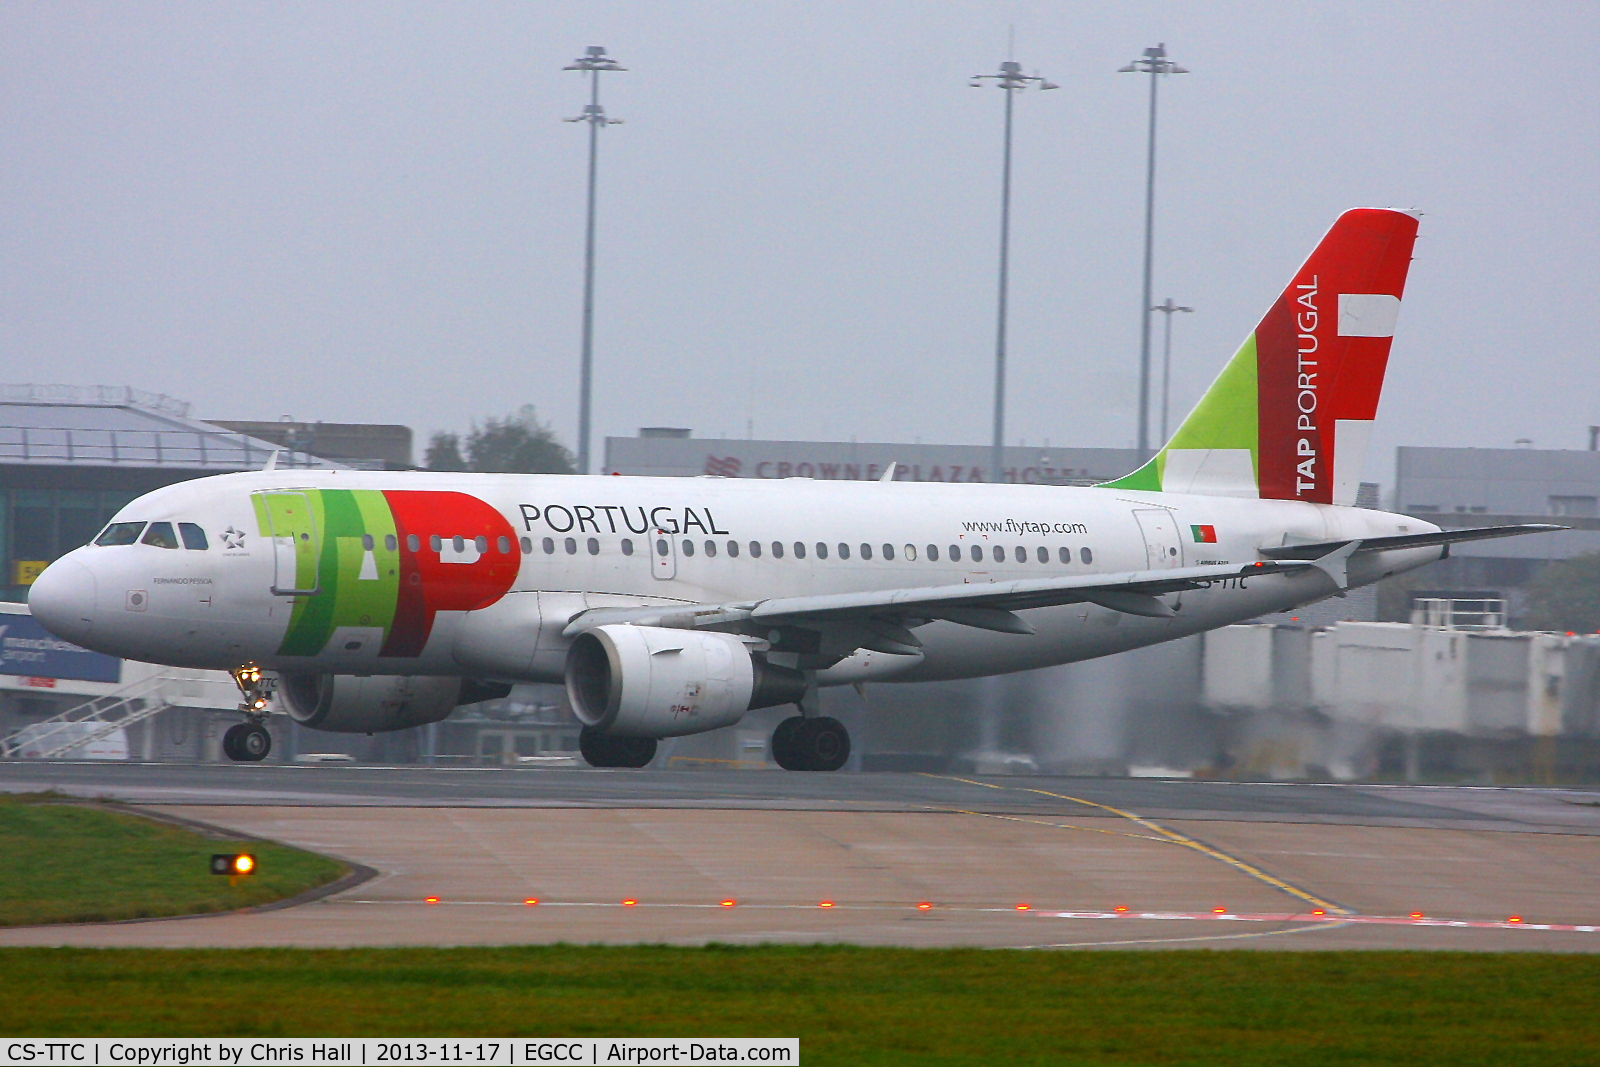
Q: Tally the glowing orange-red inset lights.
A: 12